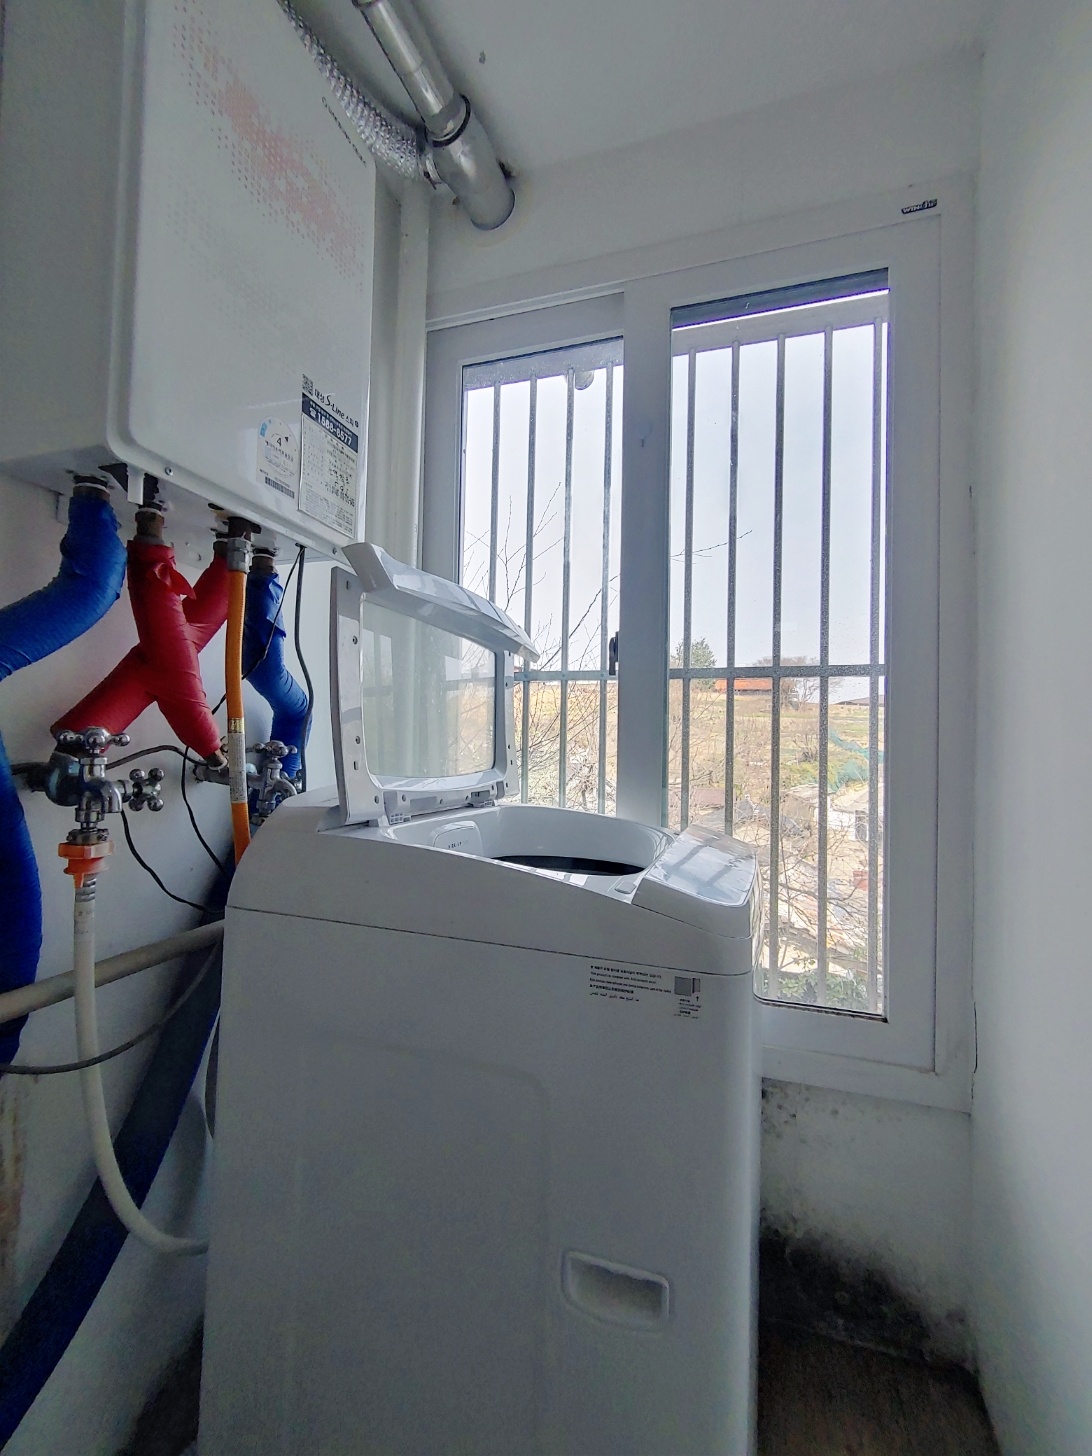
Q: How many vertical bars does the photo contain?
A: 9